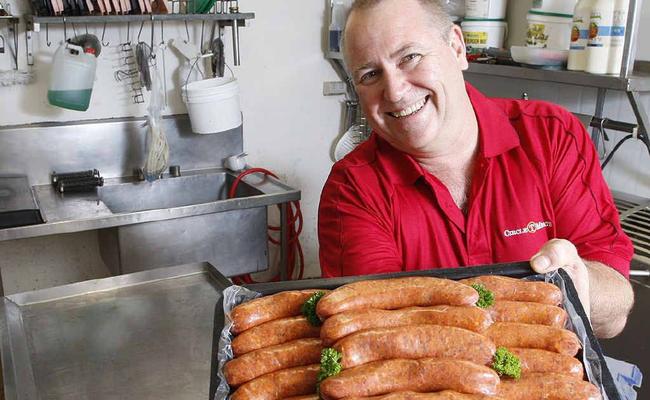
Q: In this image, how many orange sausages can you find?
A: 15